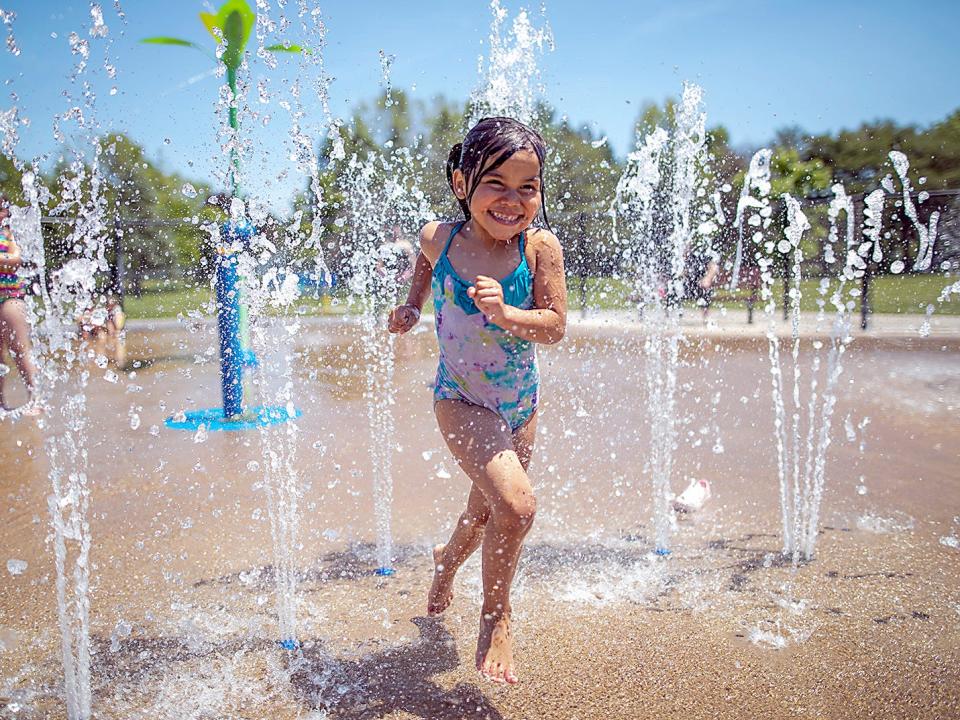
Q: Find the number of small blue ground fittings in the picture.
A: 3